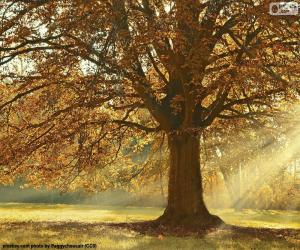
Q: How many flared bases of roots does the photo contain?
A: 1